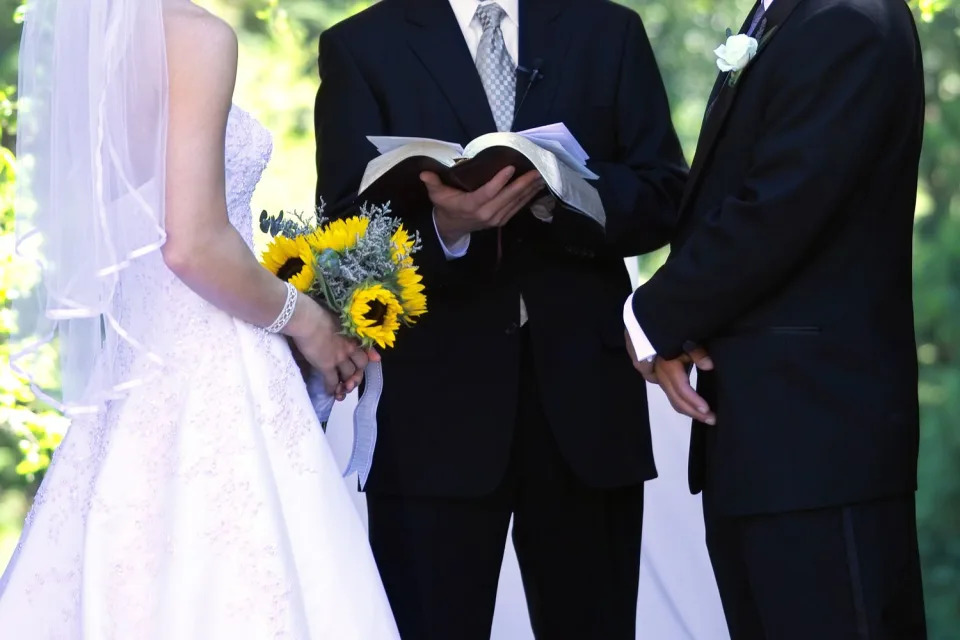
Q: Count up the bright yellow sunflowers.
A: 5